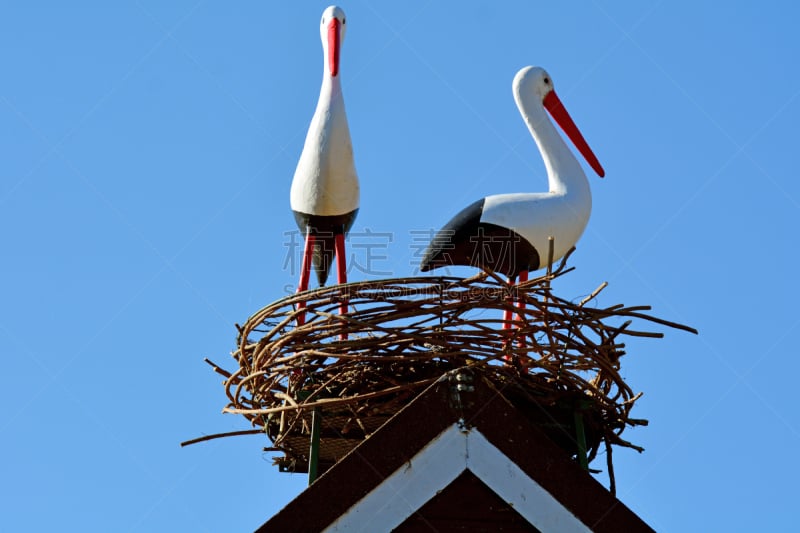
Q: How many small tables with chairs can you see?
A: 0